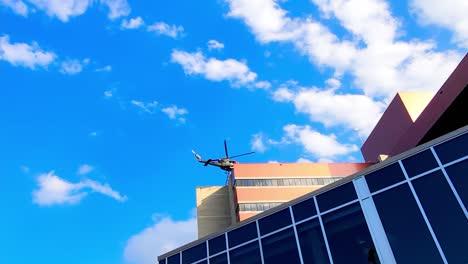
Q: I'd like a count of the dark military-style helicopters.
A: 1